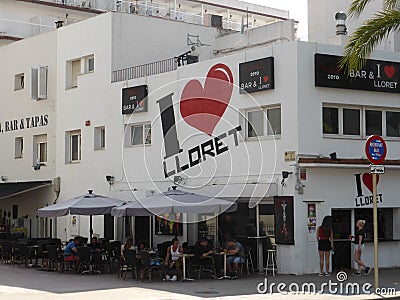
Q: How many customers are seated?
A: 7